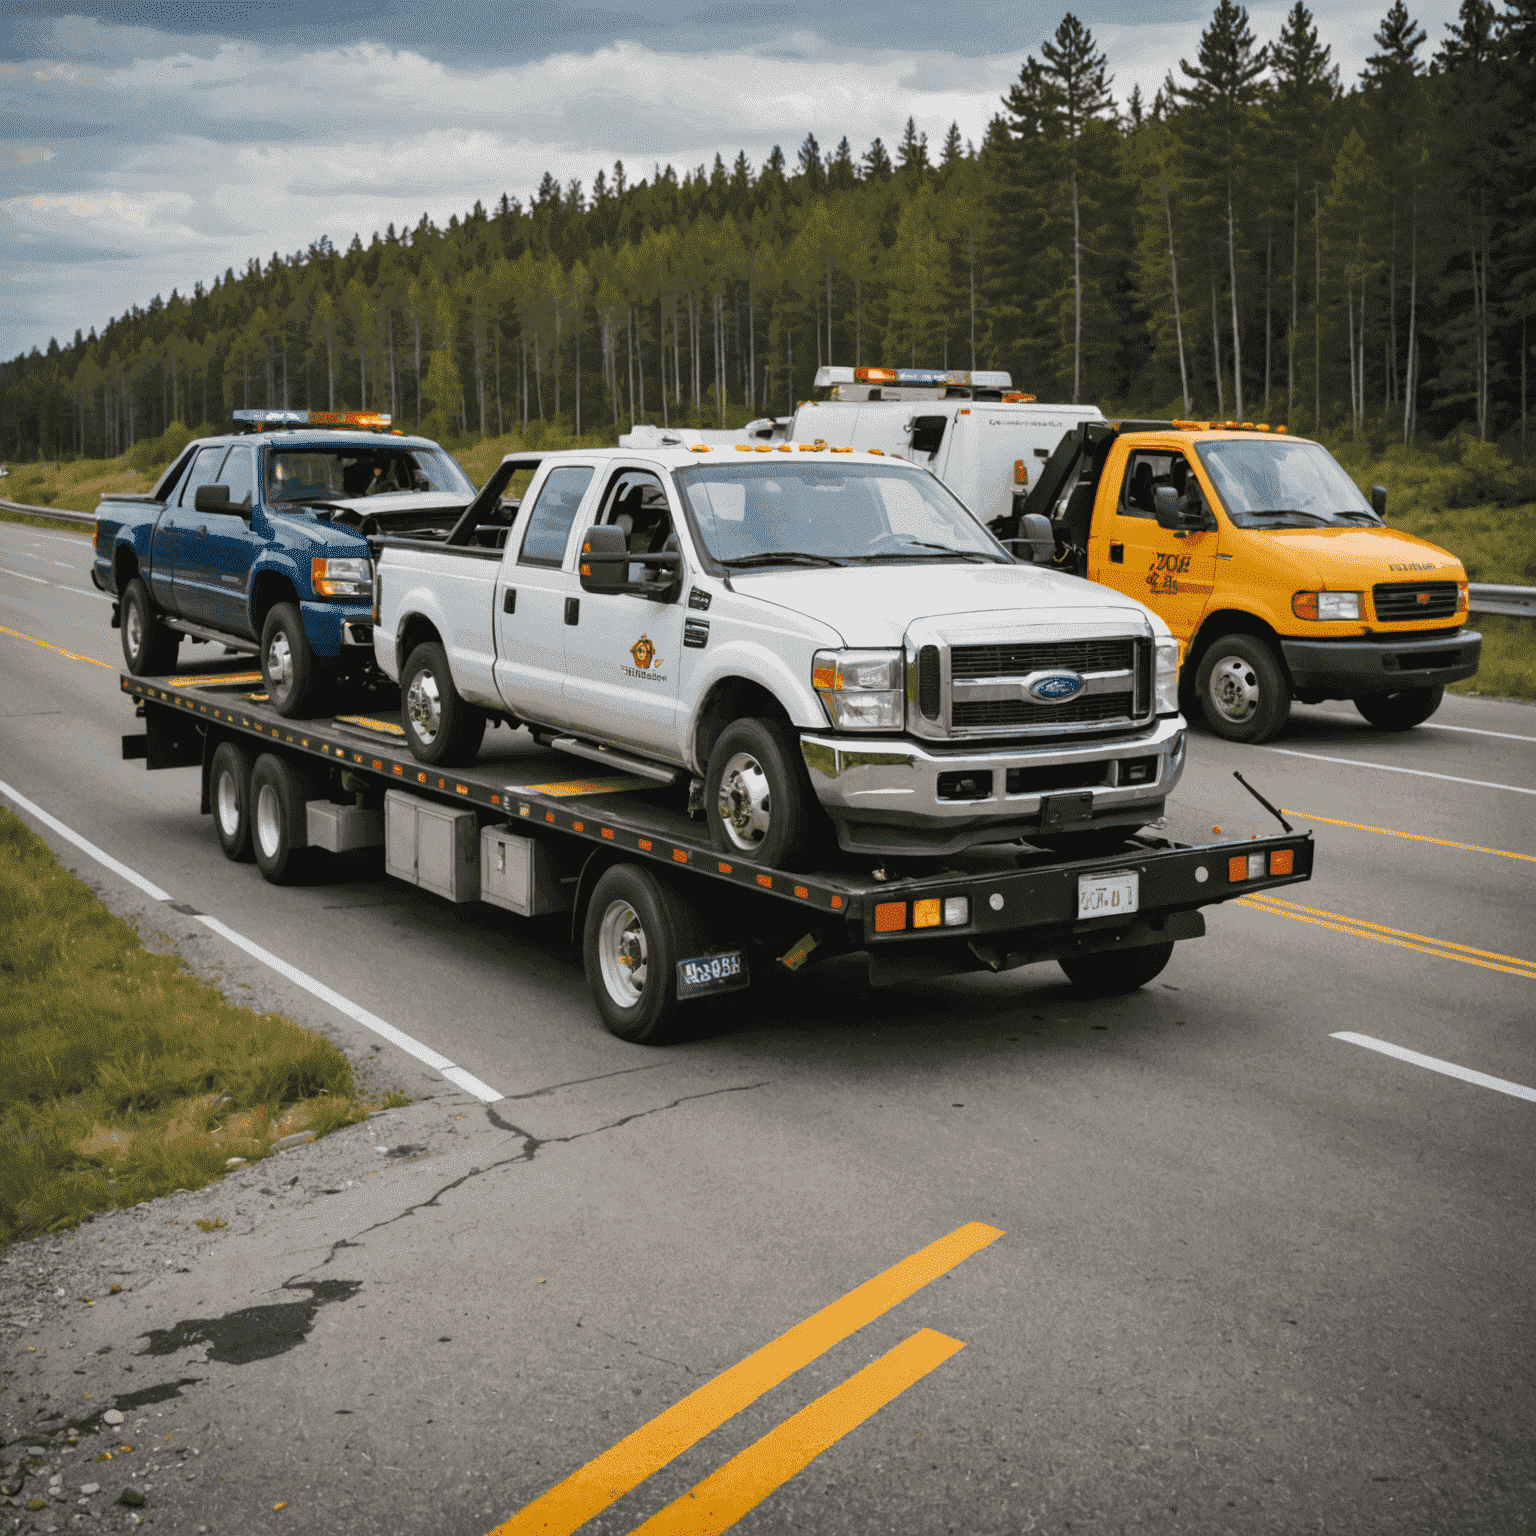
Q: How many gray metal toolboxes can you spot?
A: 3